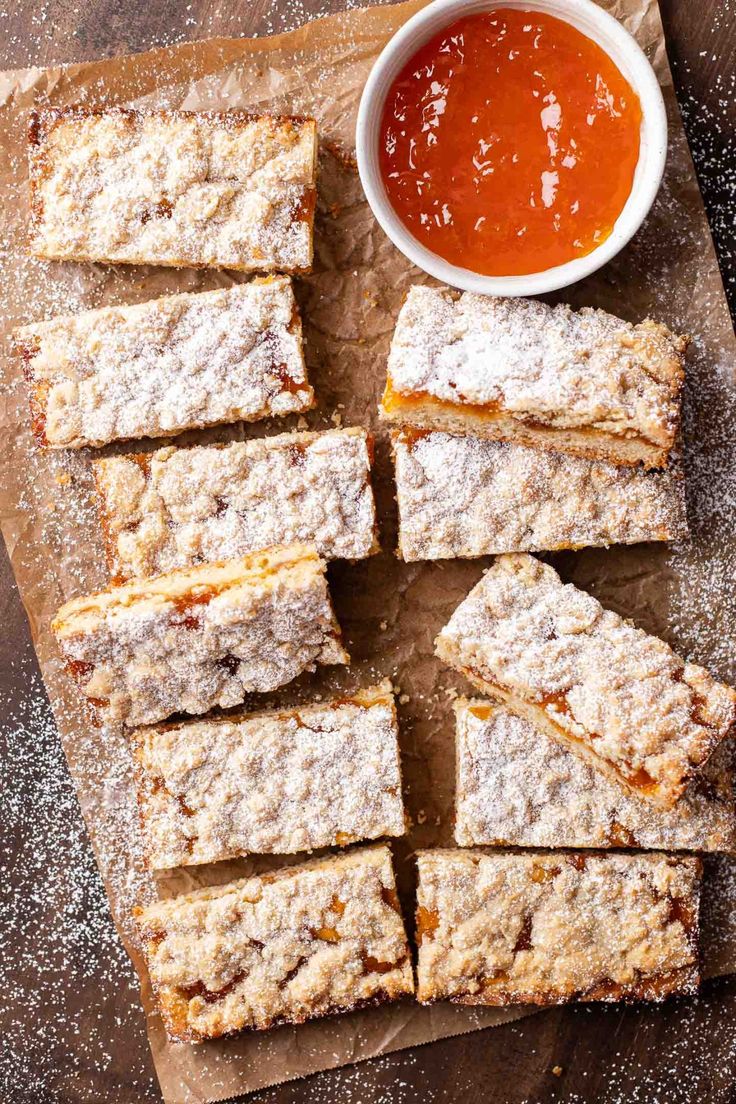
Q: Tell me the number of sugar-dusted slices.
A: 11